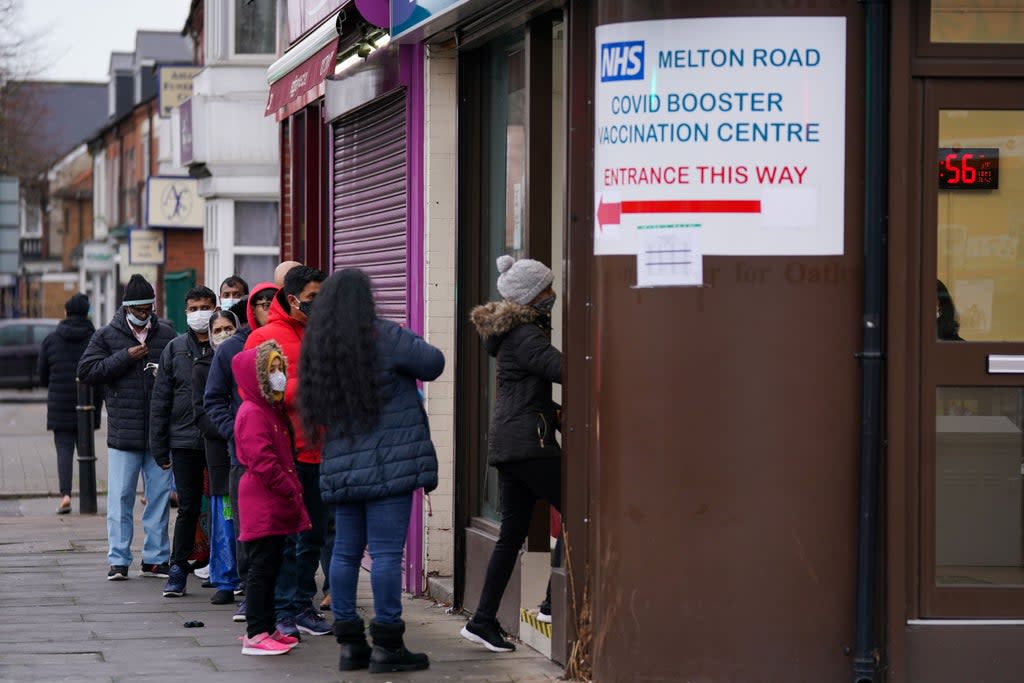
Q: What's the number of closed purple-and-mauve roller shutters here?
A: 1